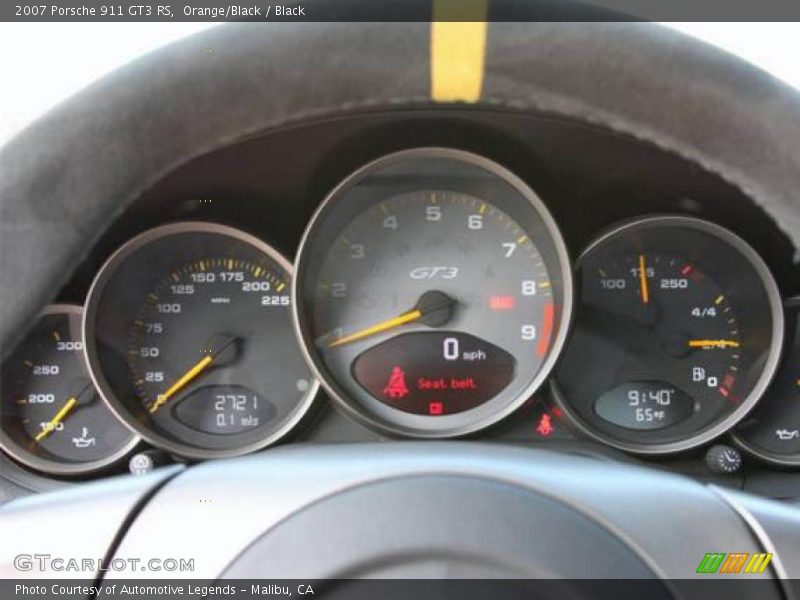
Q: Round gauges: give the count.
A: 5